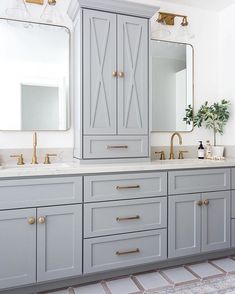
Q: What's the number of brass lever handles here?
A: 4